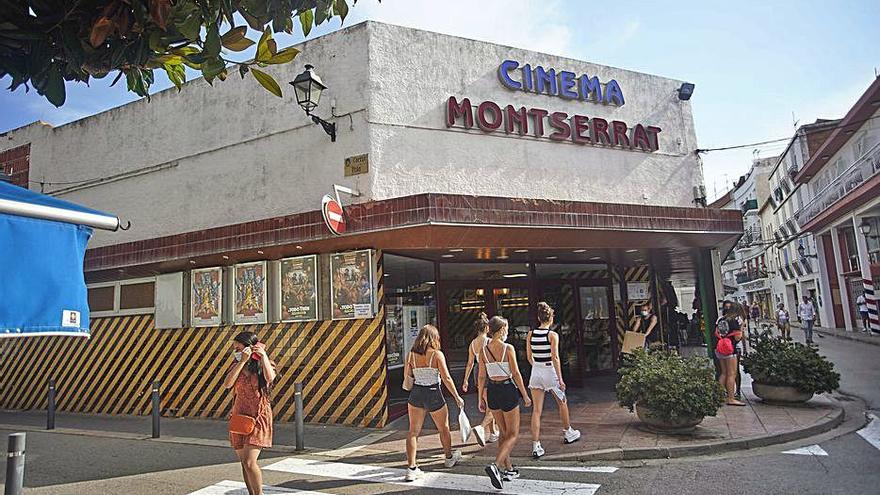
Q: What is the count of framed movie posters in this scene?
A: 4